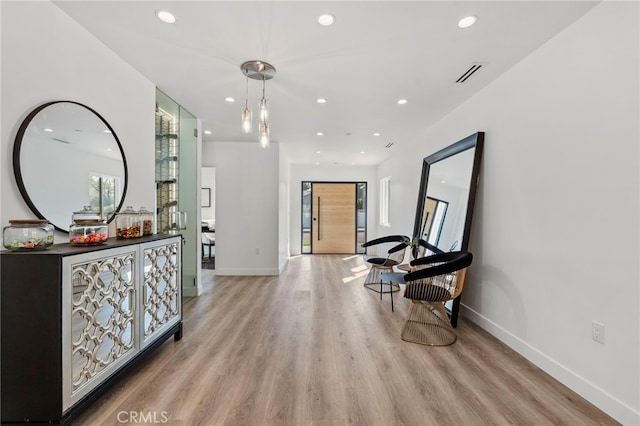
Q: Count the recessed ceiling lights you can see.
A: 13